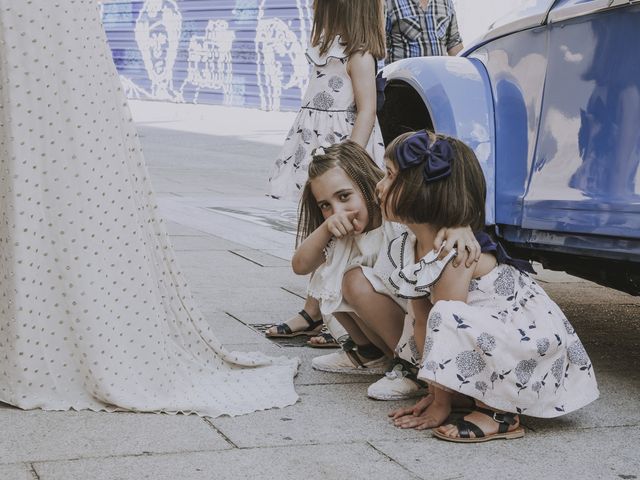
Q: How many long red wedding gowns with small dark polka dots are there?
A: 0